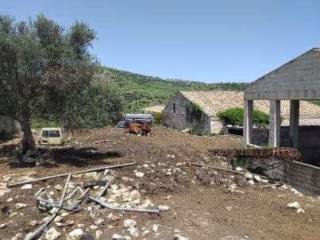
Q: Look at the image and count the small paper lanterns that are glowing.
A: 0